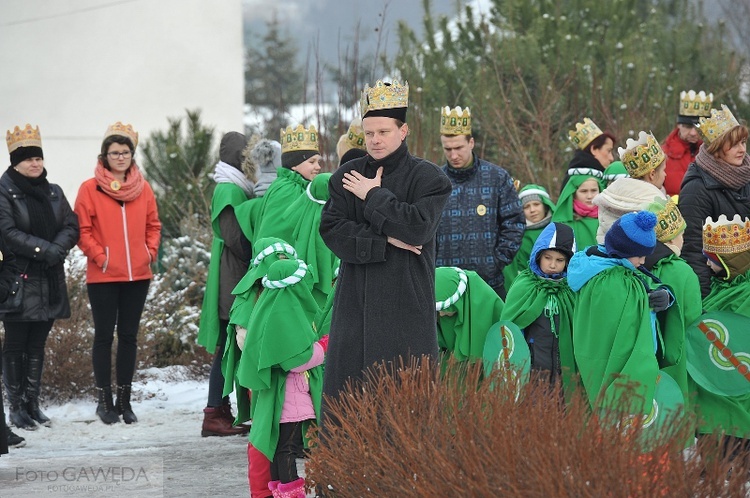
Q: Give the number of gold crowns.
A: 12